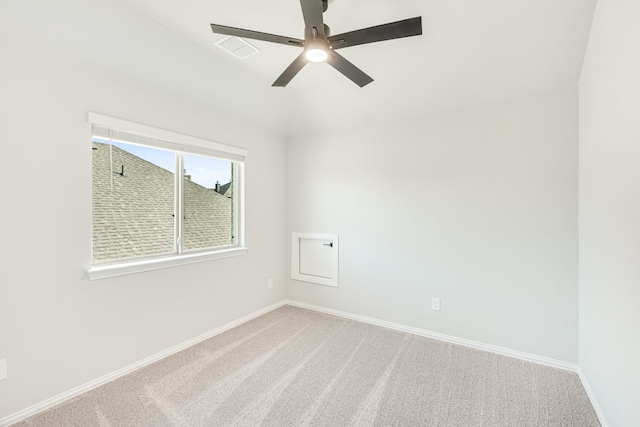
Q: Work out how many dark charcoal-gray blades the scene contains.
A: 5